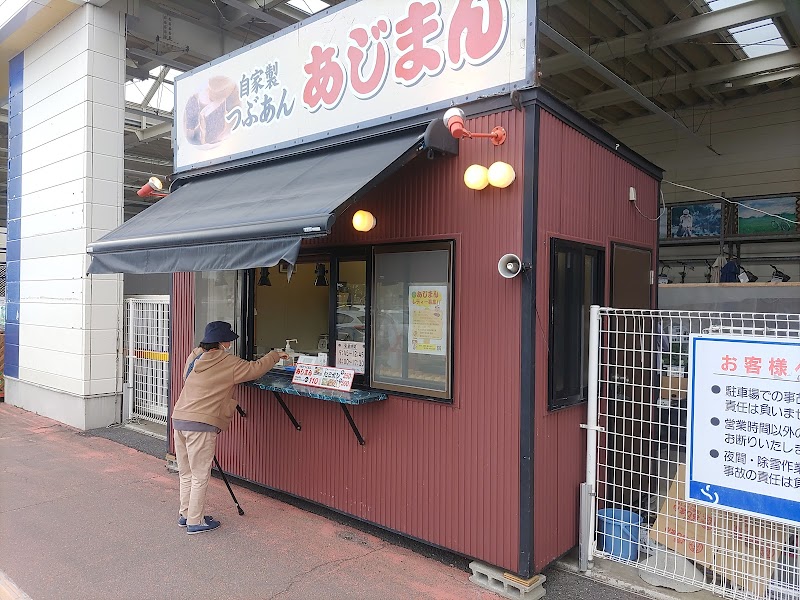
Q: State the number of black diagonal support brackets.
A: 3